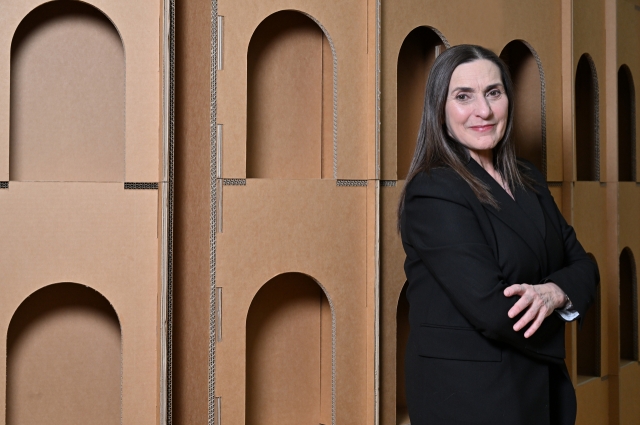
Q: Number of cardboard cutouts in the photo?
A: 11